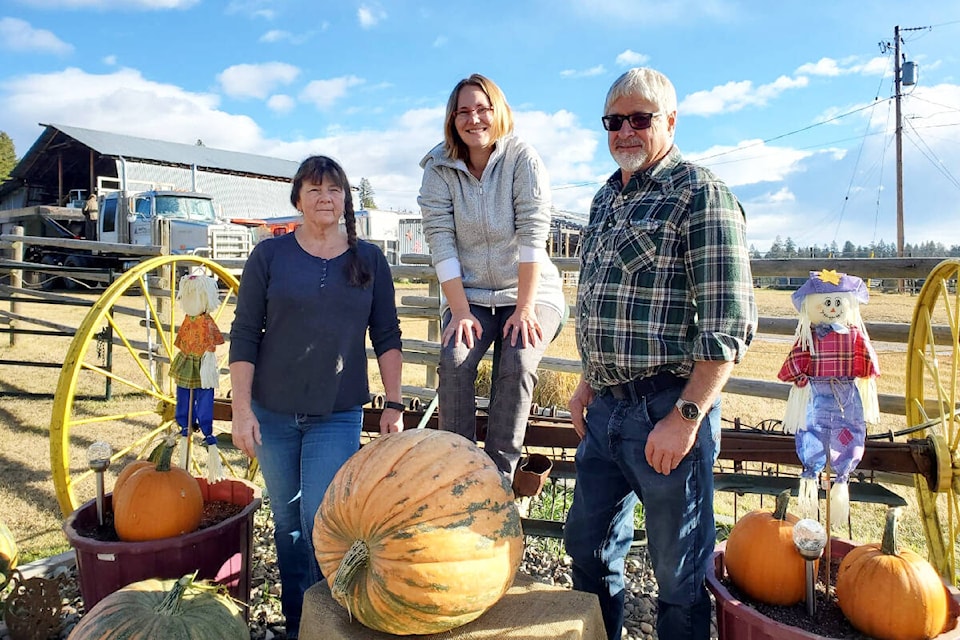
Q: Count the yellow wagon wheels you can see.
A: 2